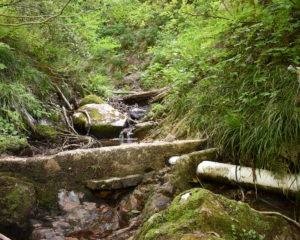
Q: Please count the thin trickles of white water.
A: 2